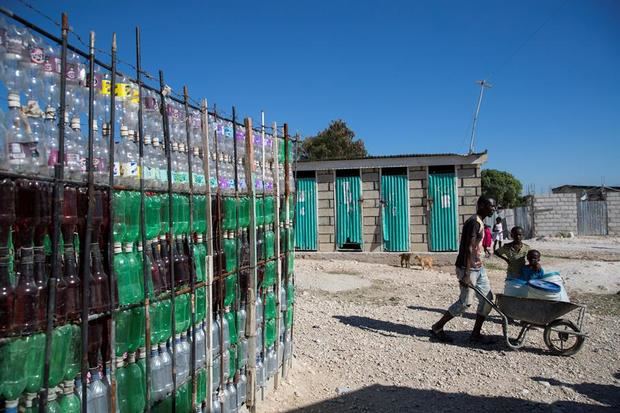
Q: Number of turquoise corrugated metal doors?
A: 4